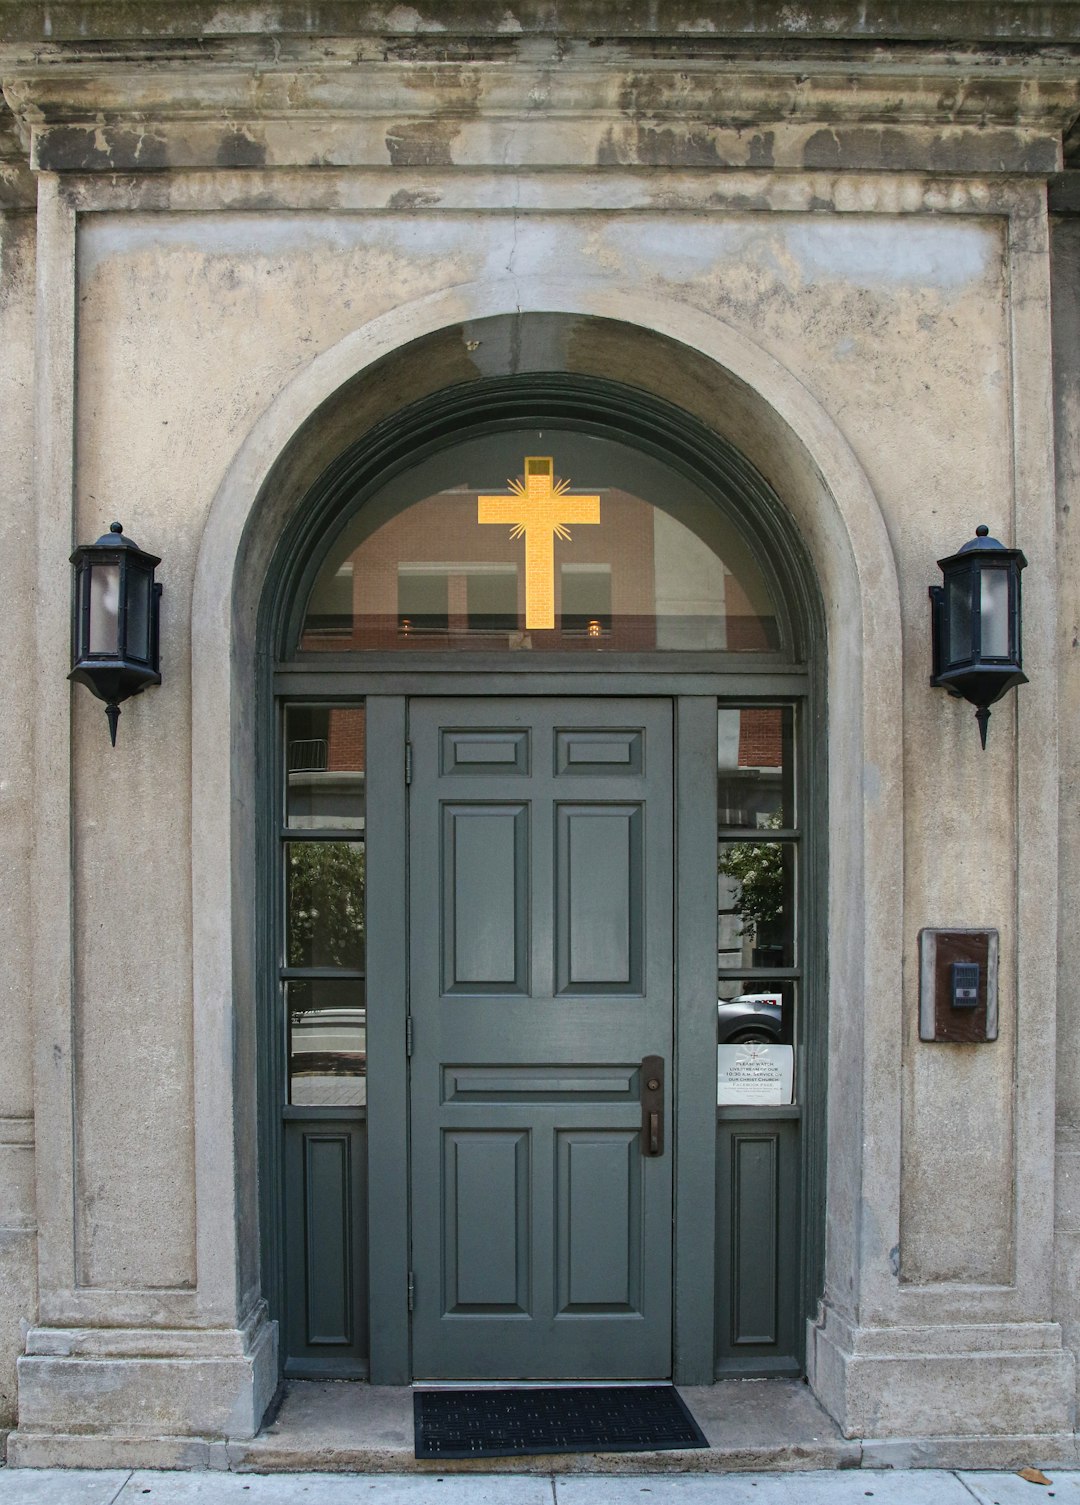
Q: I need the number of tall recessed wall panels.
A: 2